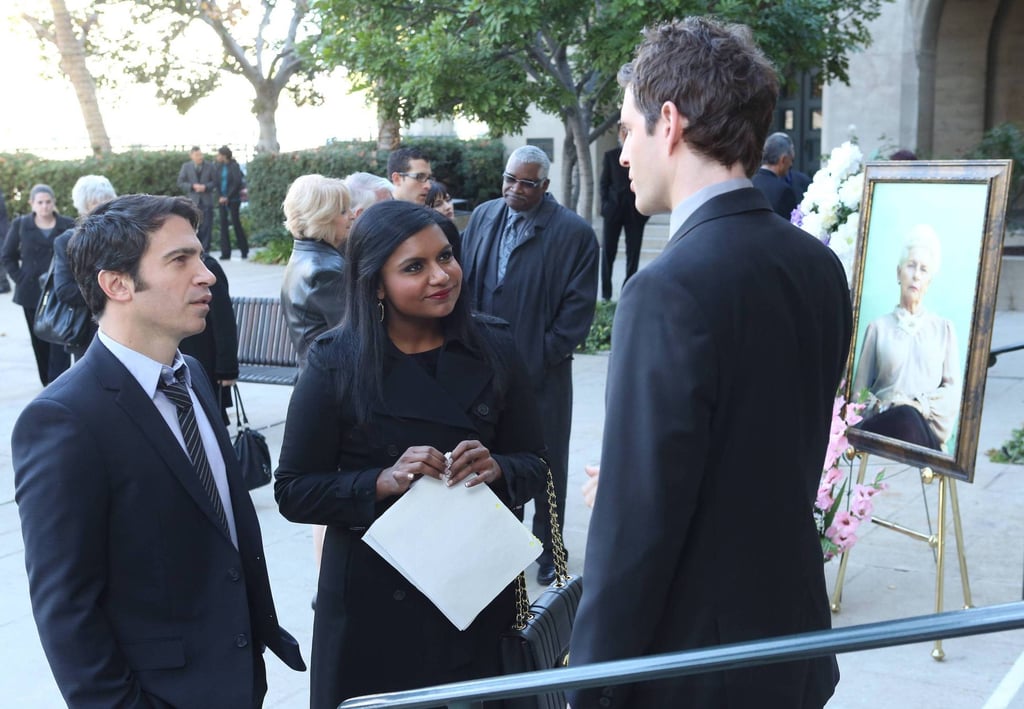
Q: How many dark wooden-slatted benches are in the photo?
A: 1